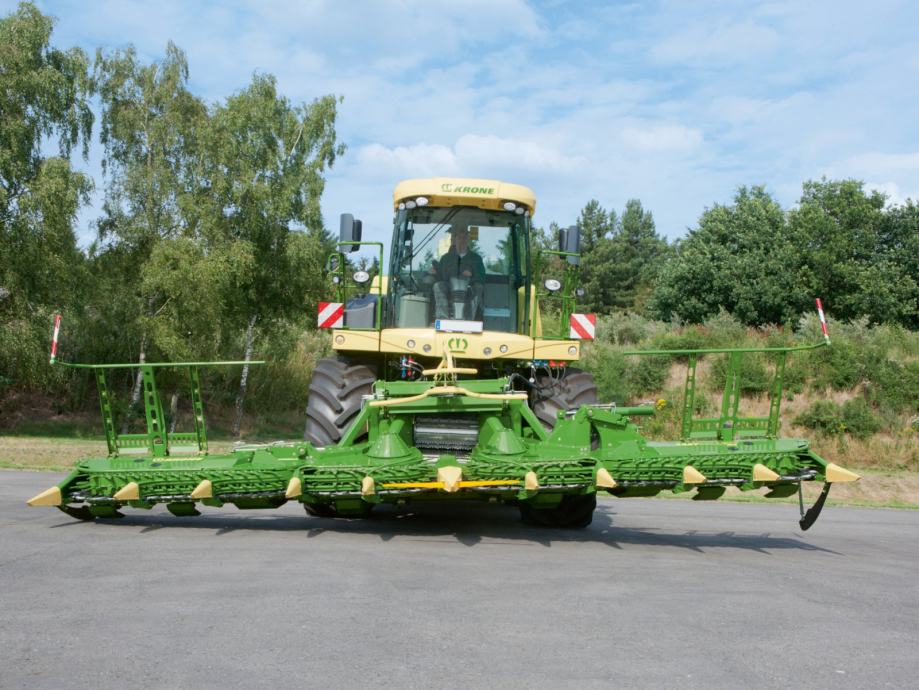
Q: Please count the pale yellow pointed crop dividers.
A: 11